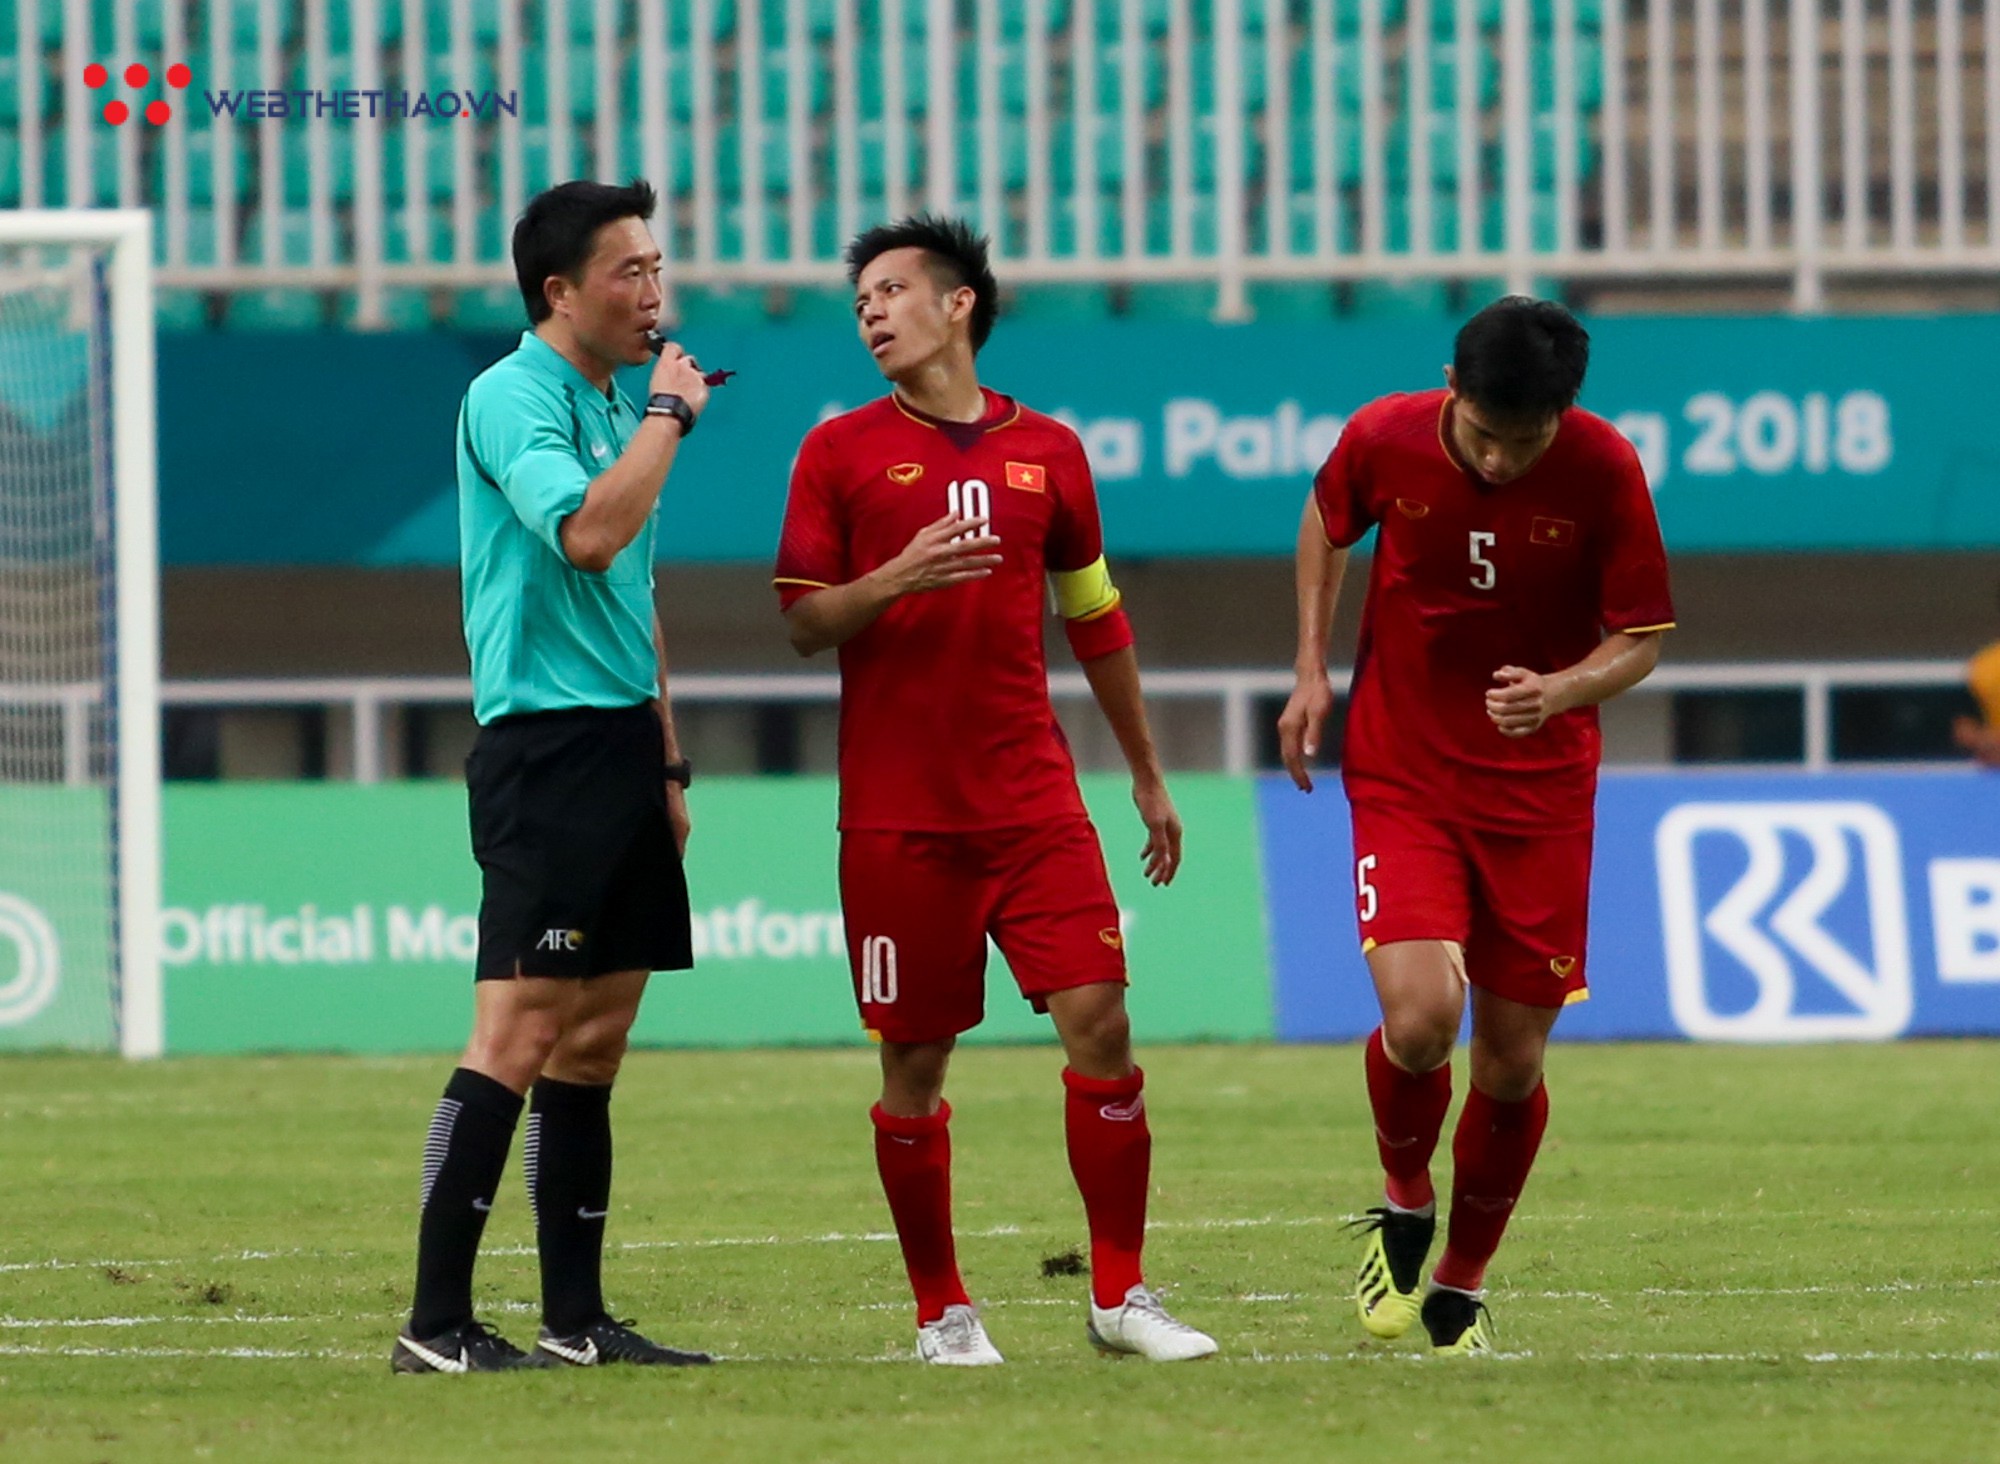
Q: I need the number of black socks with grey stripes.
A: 2